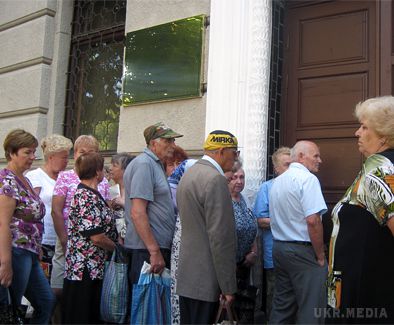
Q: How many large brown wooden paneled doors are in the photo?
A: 1